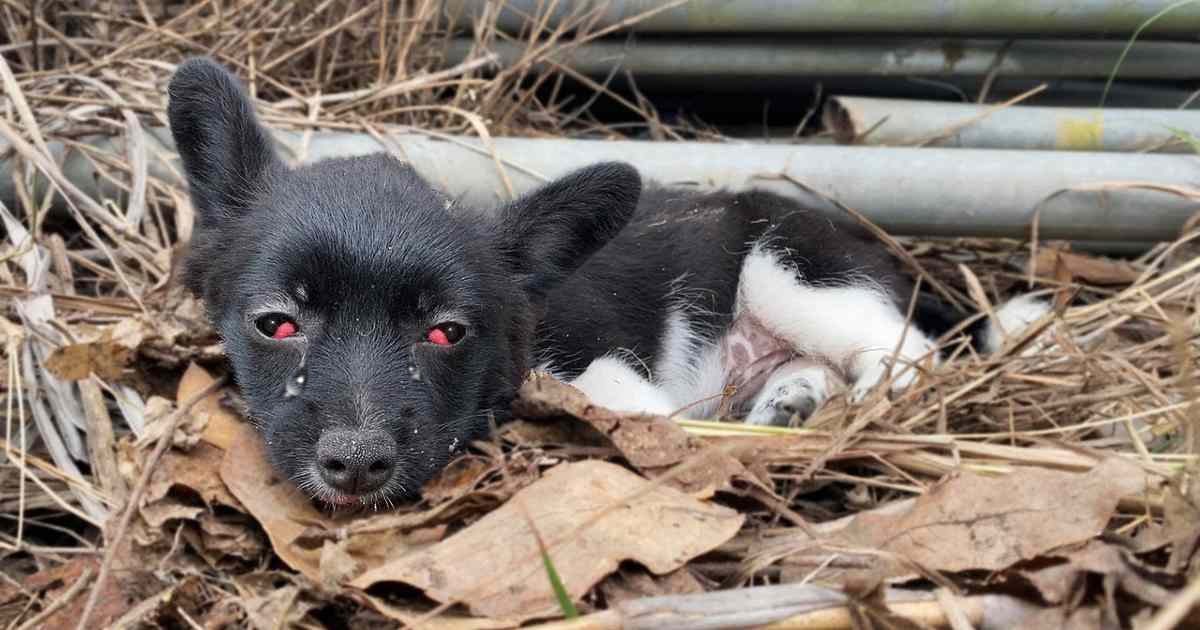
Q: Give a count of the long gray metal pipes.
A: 4